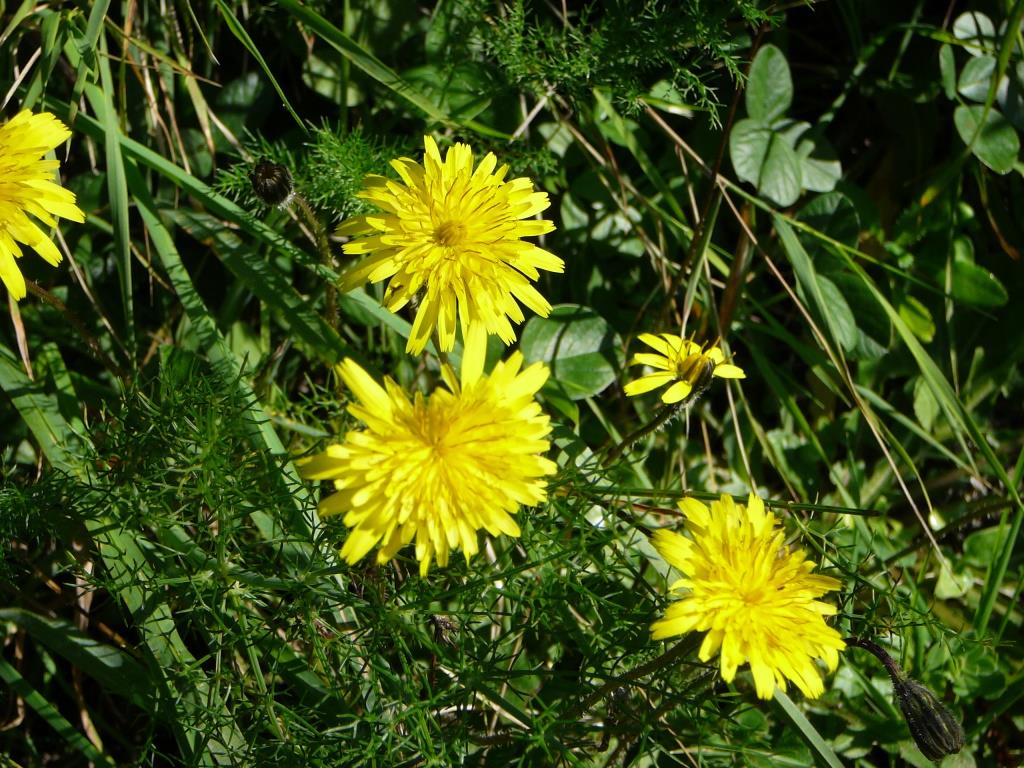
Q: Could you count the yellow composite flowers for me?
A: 5